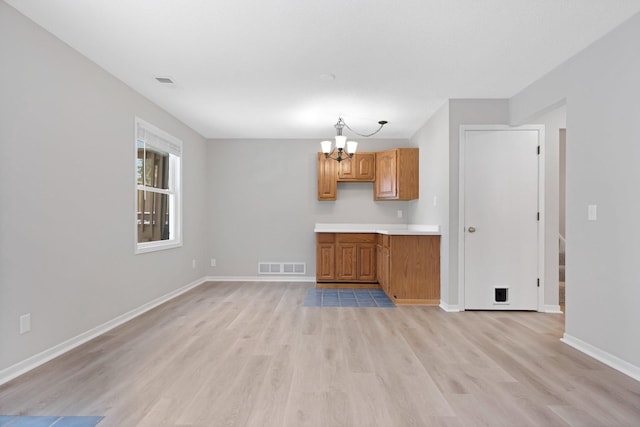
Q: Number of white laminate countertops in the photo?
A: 1